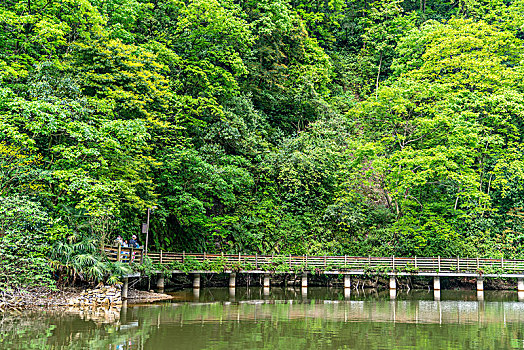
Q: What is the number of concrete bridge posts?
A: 11